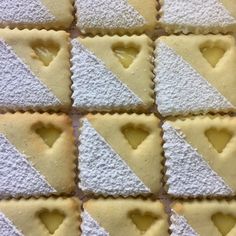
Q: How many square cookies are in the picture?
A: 12